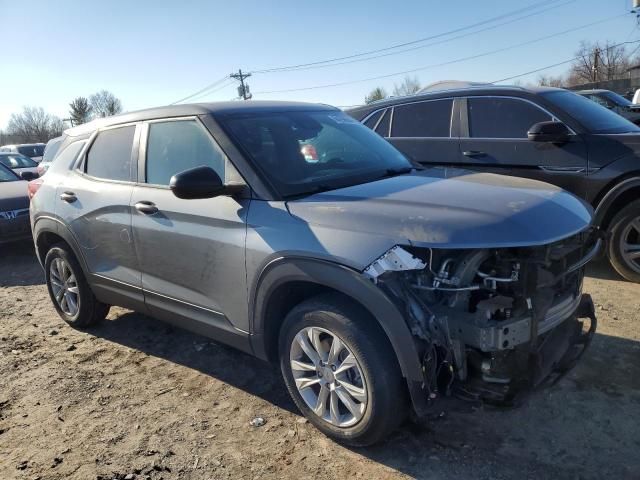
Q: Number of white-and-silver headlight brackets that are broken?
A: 1